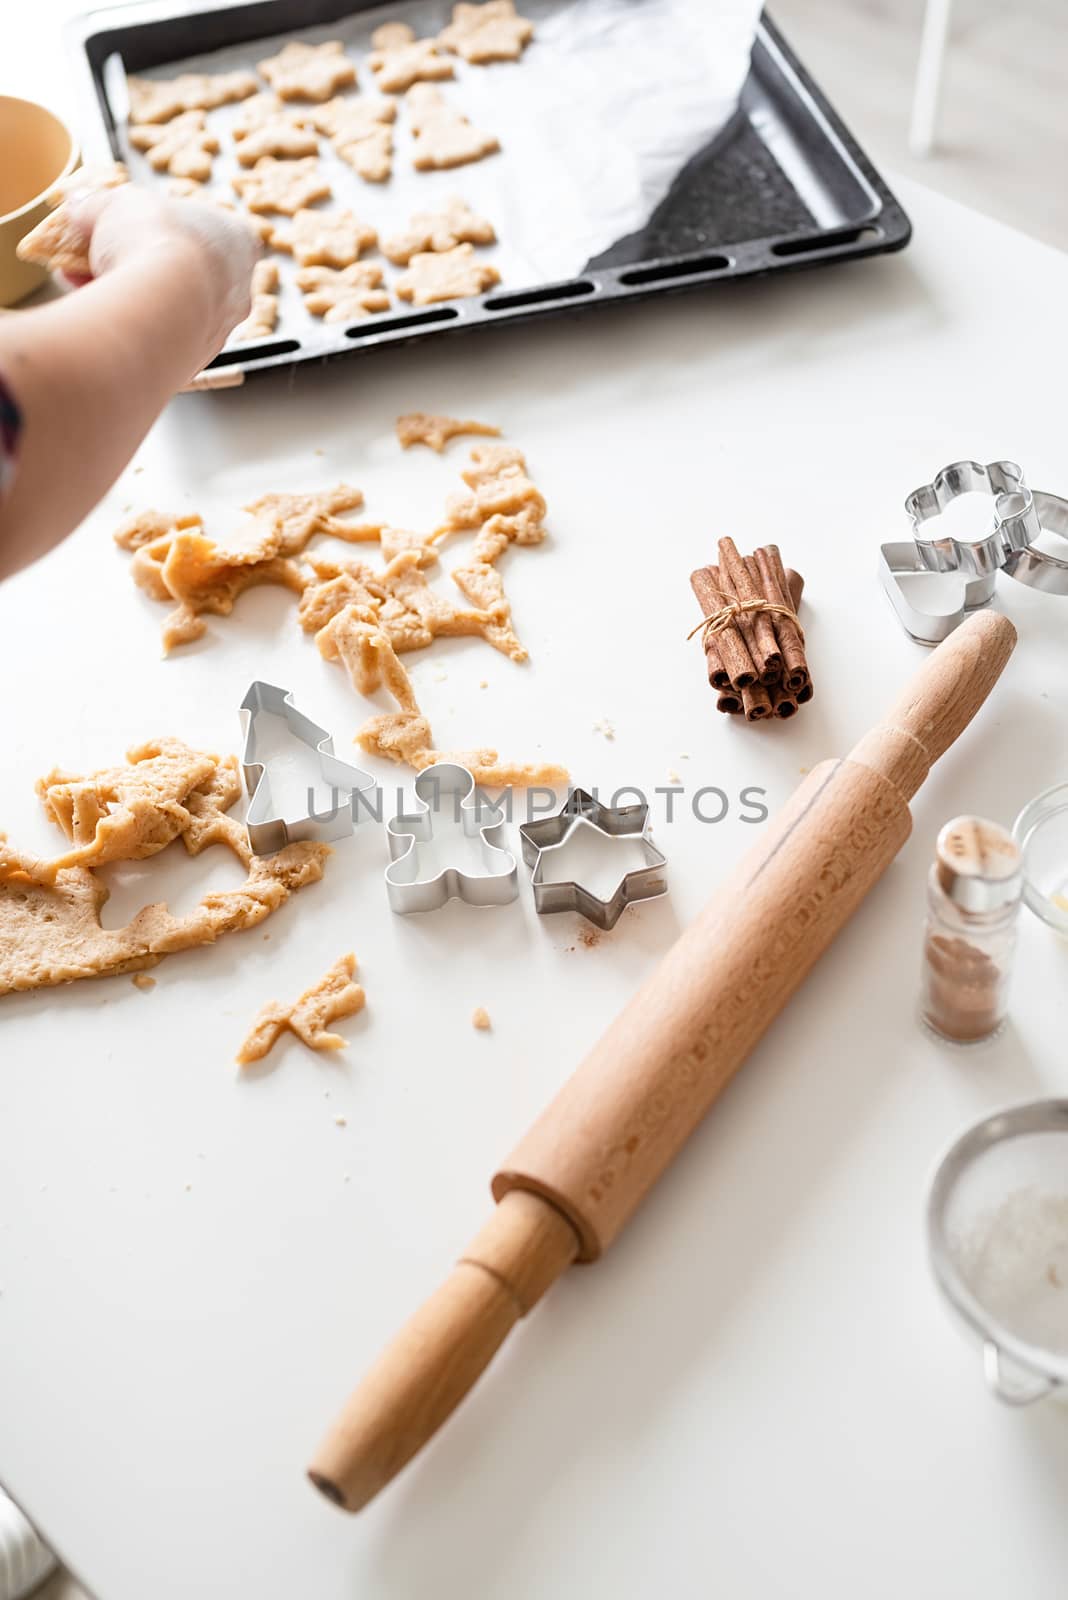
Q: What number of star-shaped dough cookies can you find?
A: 5